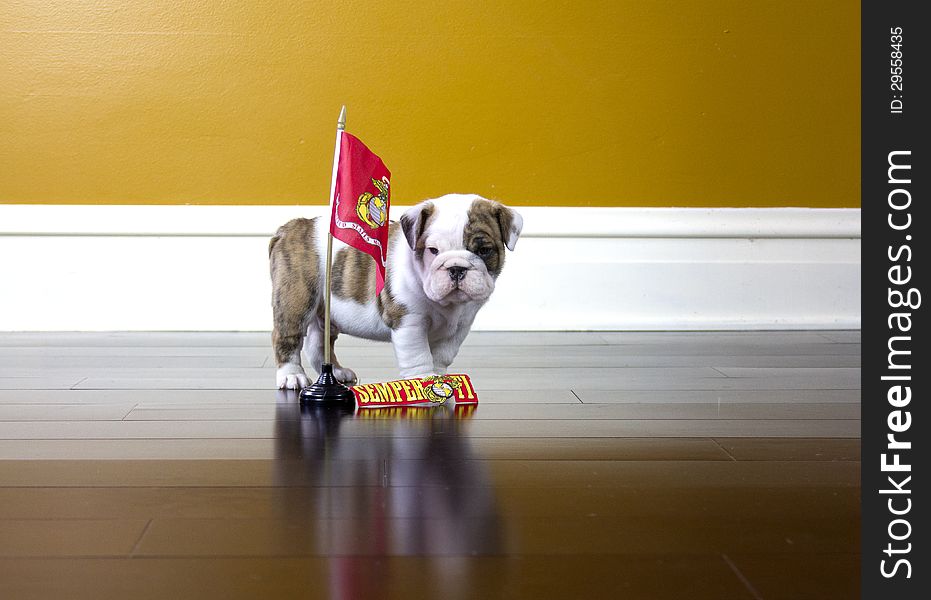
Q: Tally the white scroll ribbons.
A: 1